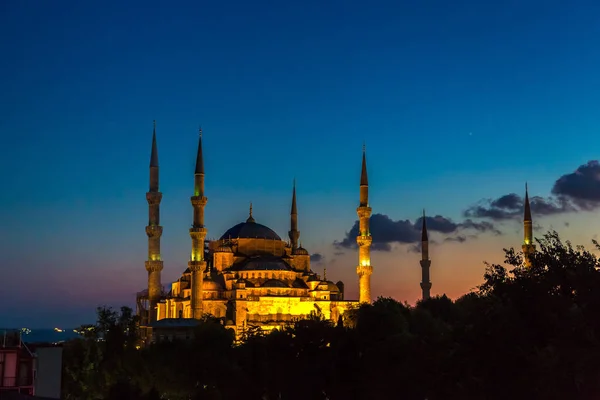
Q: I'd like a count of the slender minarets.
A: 6